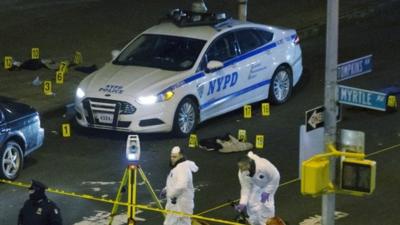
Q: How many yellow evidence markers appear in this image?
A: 13